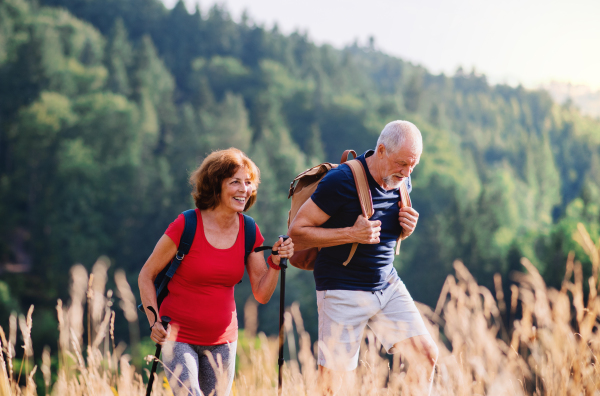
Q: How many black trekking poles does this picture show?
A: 2